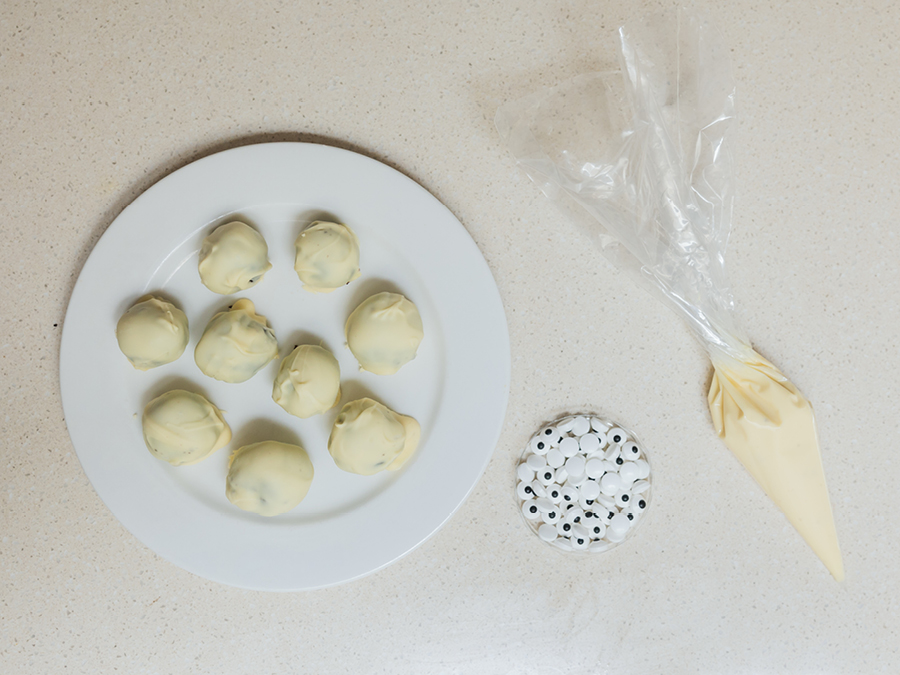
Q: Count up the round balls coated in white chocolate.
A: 9